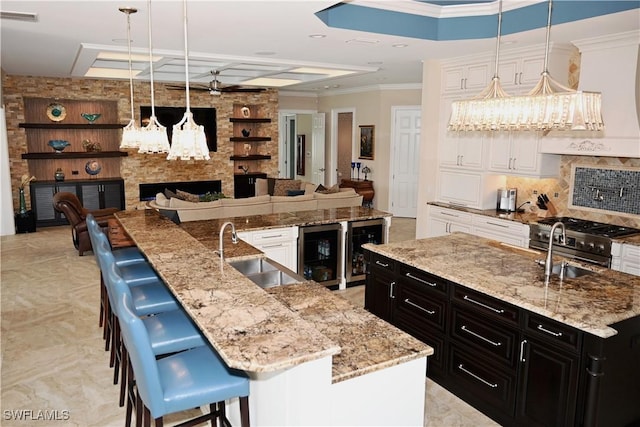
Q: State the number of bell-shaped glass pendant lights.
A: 3